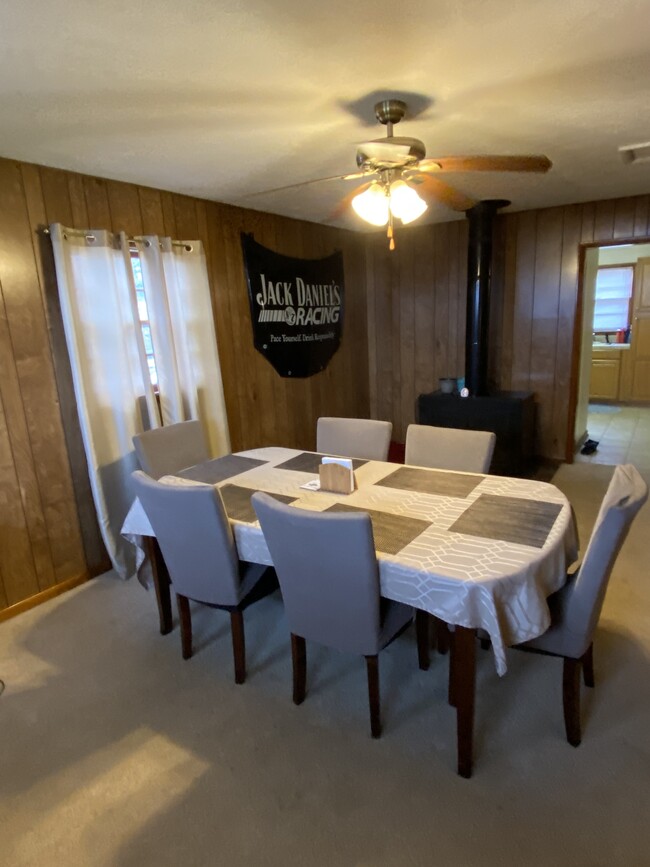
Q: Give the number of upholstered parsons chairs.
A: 6